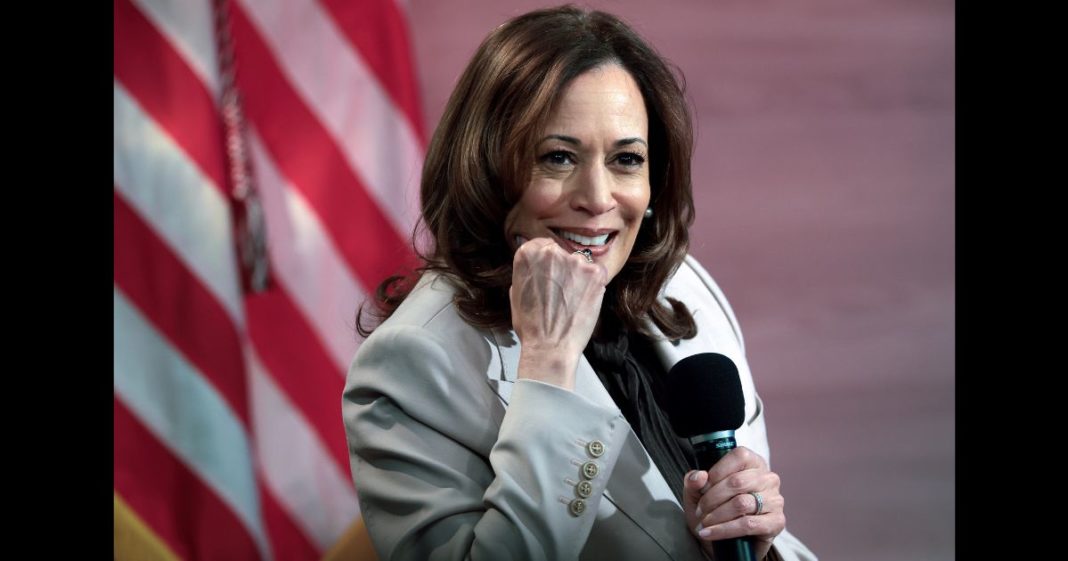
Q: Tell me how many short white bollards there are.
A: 0